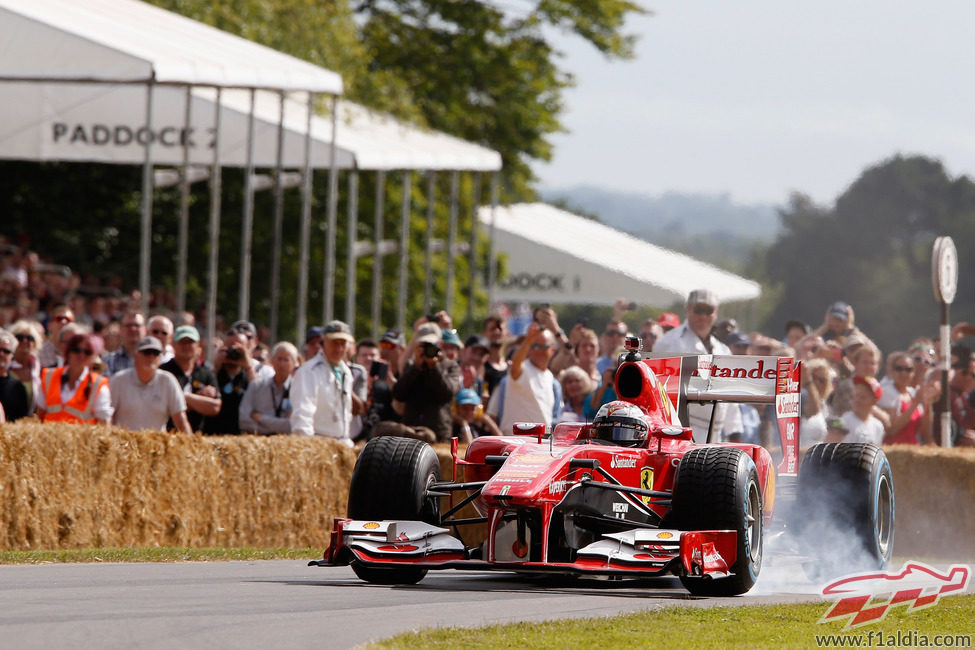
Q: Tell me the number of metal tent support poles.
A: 14